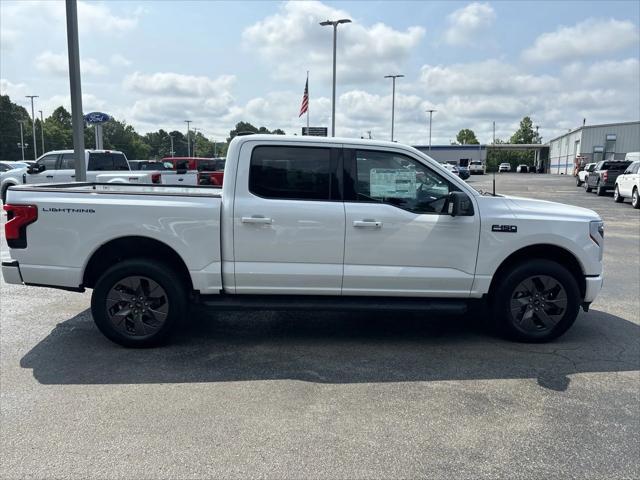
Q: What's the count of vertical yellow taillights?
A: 0